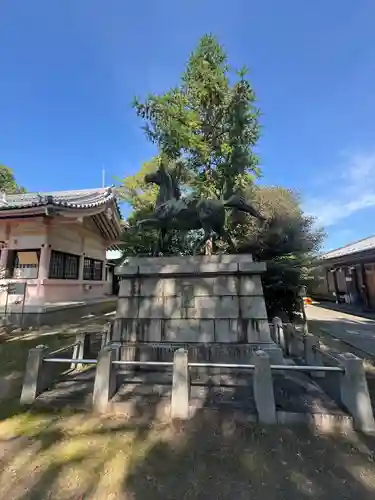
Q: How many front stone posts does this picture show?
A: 5